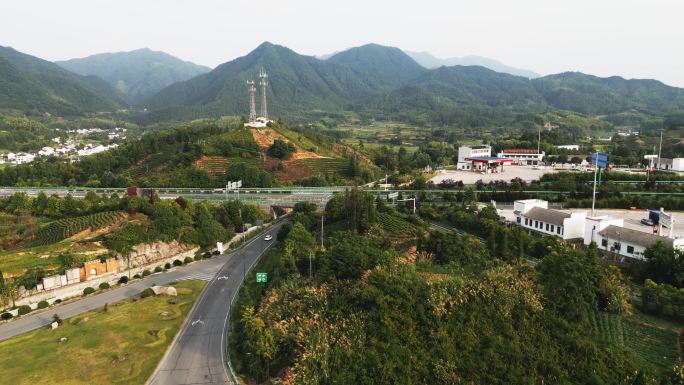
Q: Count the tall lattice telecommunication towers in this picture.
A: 2